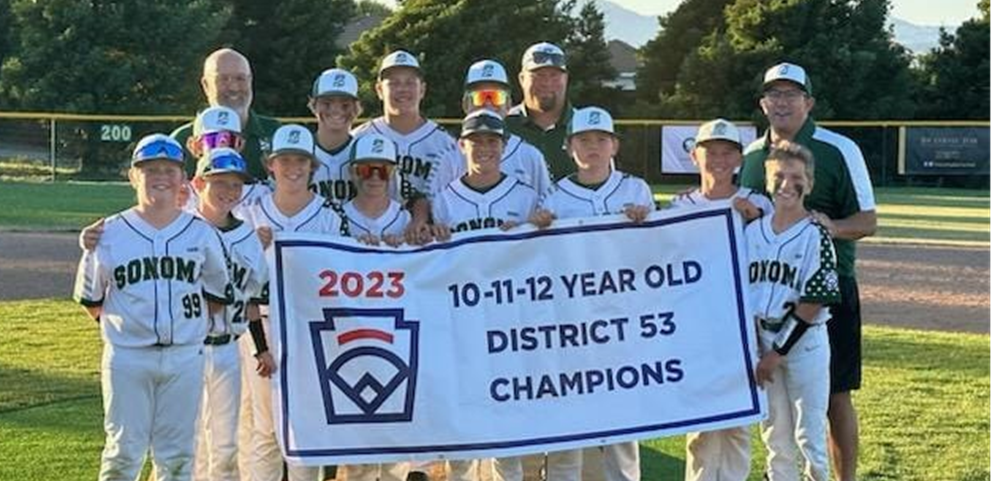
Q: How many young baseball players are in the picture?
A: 12